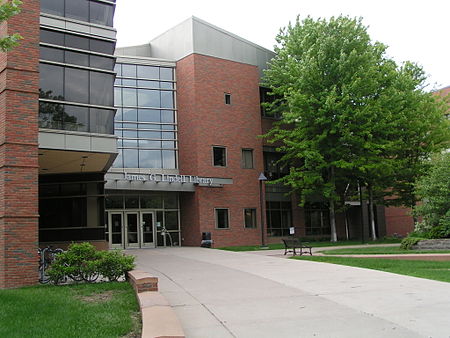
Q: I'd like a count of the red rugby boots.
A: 0